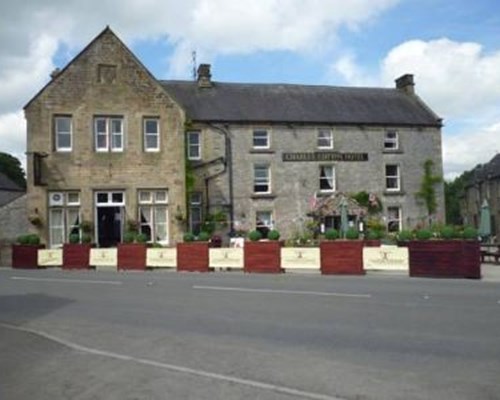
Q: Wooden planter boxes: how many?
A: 7